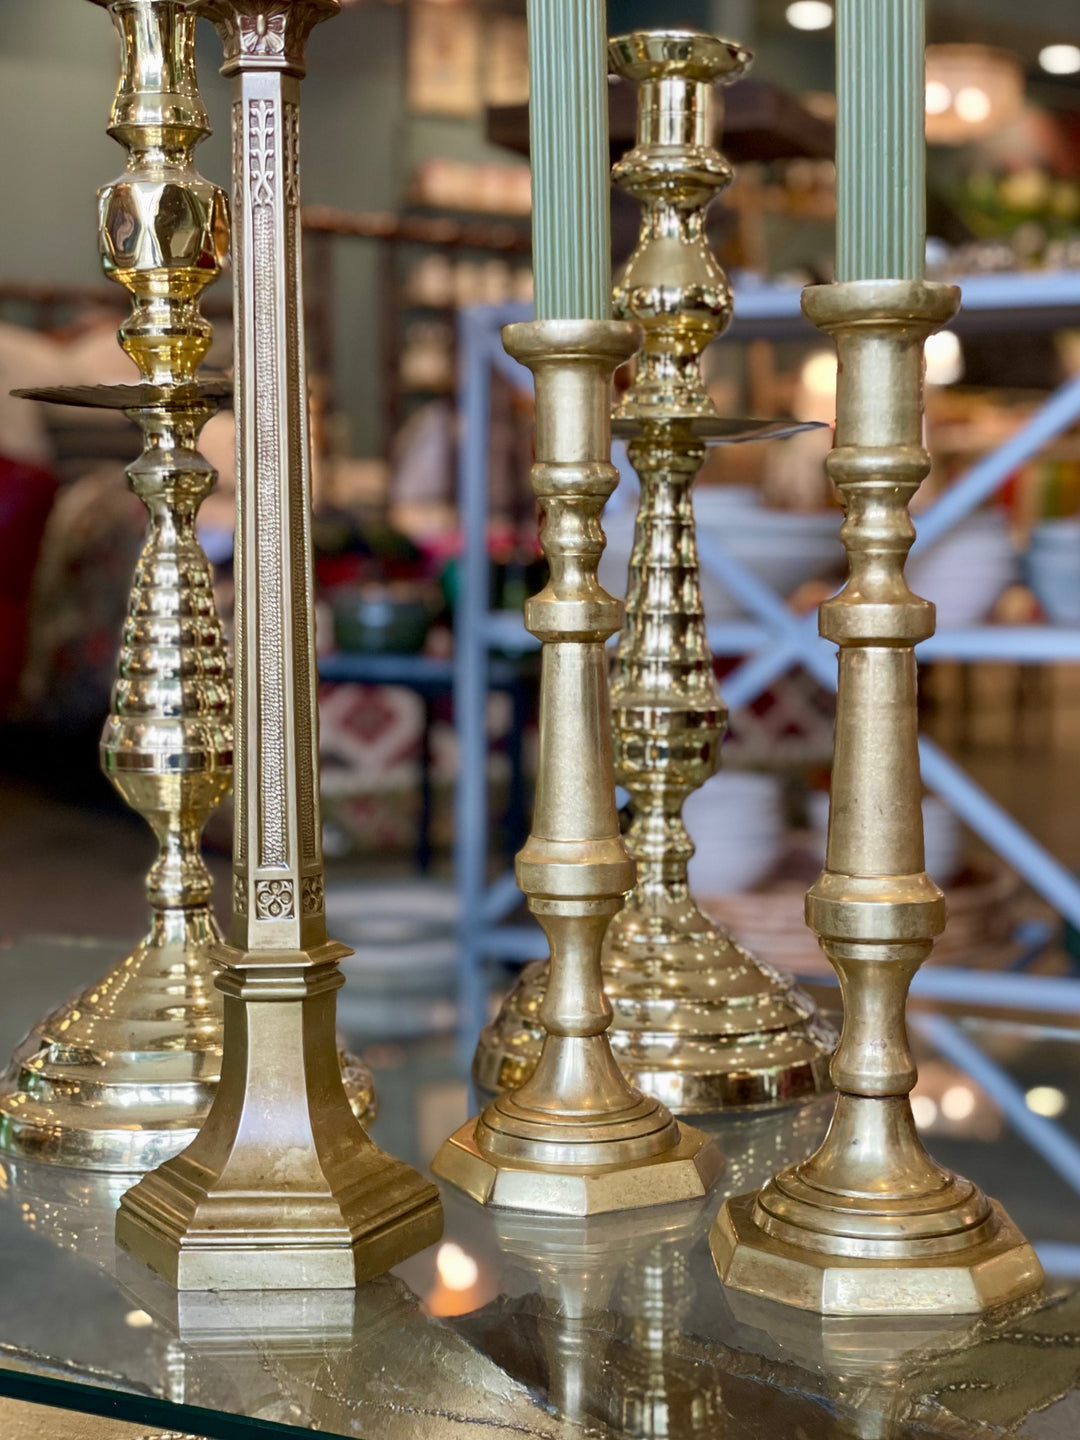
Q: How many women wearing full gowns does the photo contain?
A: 0